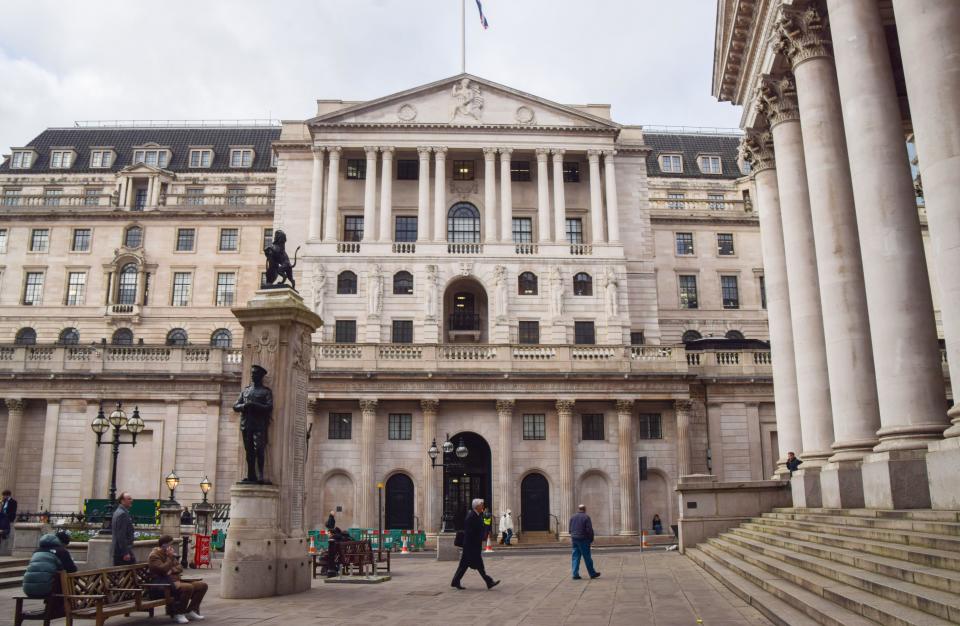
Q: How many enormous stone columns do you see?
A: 5